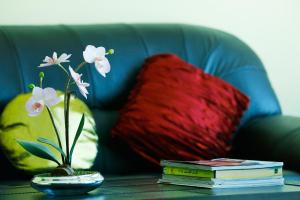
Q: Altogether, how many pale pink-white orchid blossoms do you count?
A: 4